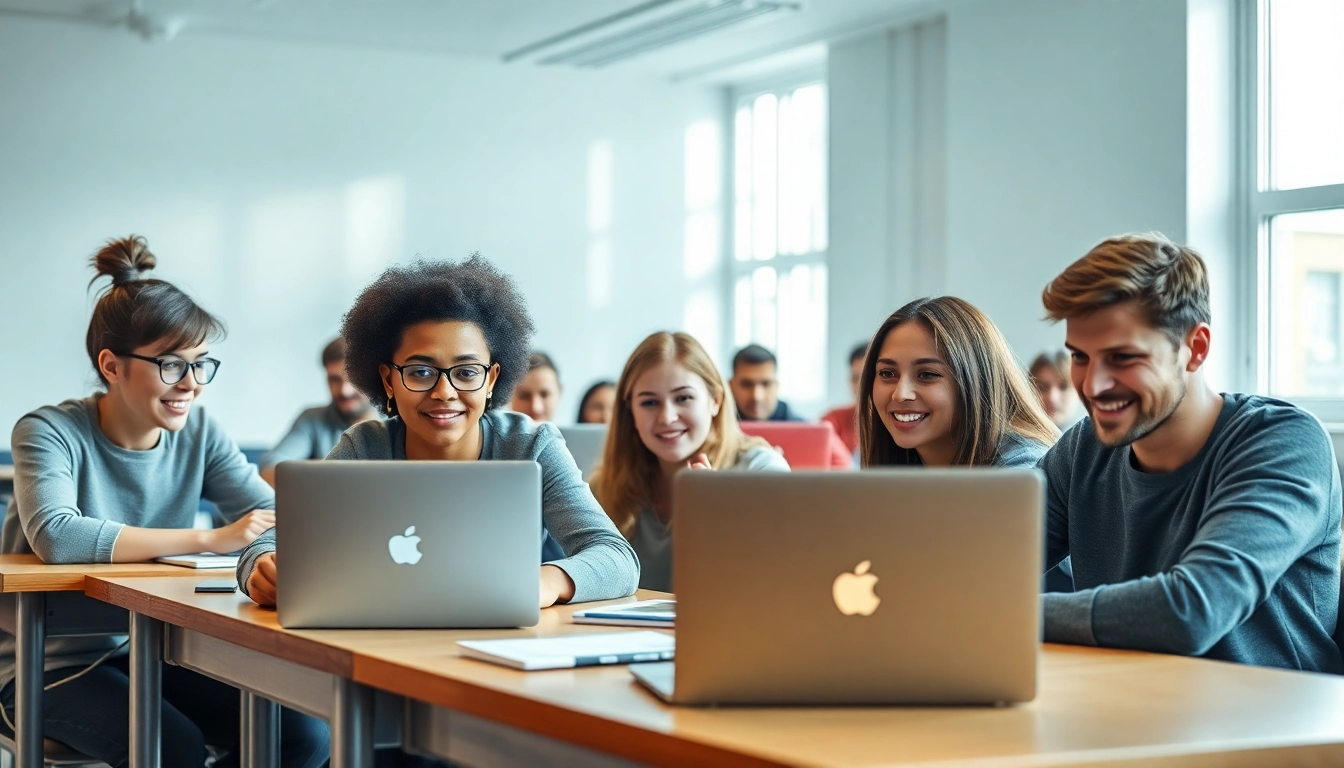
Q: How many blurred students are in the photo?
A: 6